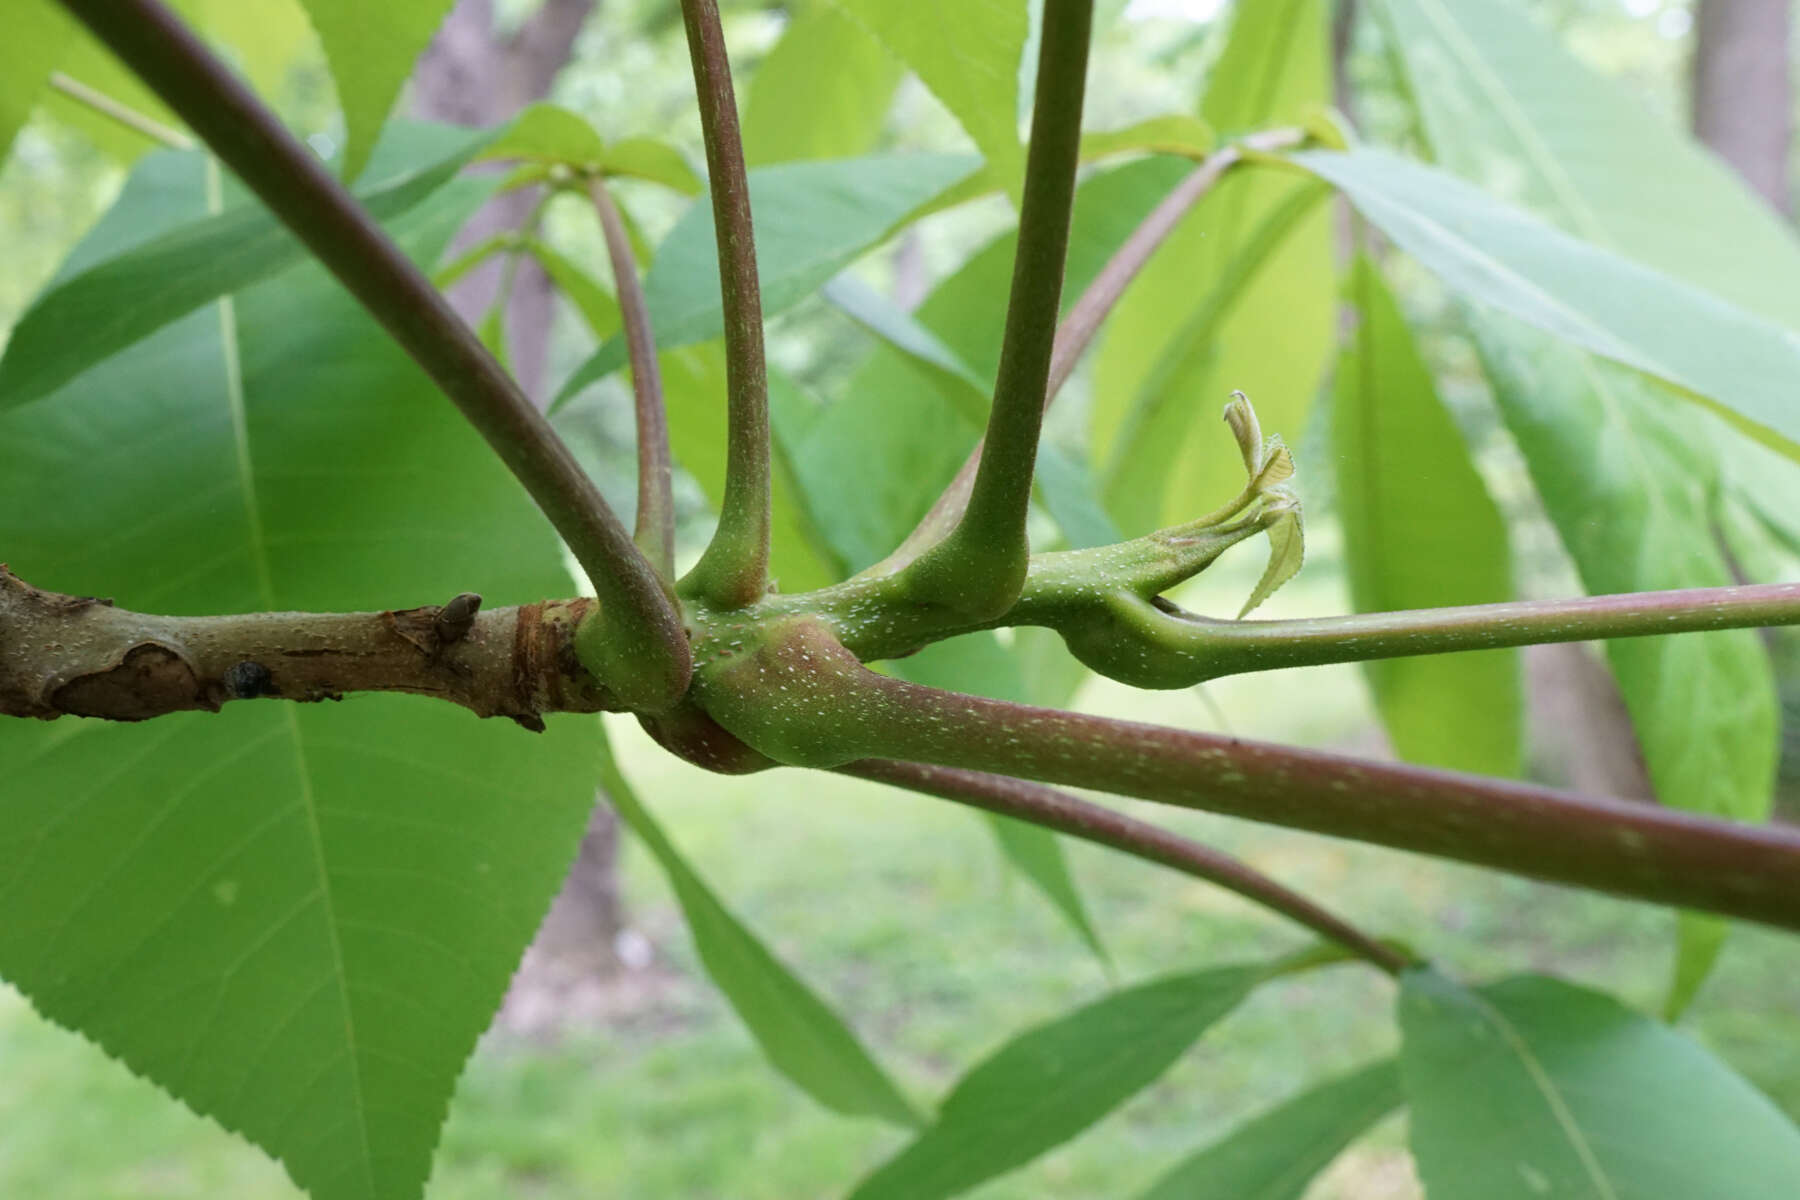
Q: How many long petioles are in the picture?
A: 8